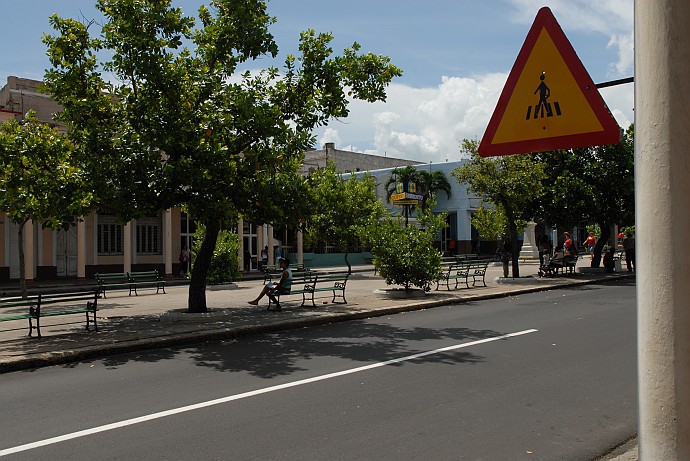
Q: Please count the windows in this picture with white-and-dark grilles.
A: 2